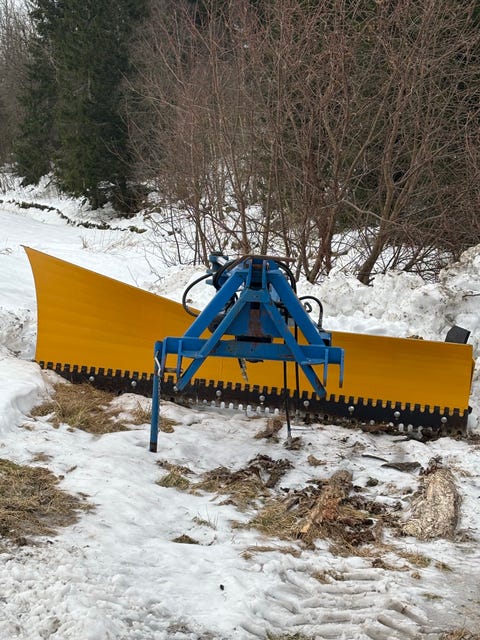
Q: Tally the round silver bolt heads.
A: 9